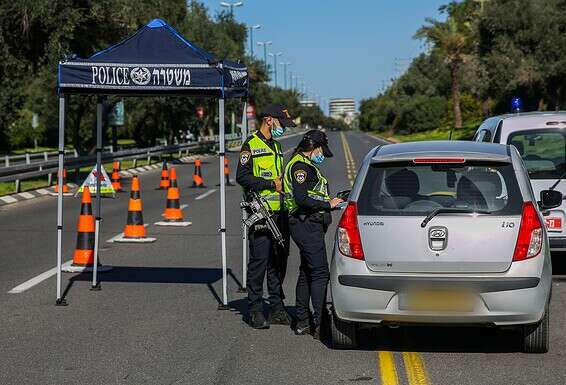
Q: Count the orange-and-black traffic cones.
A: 8